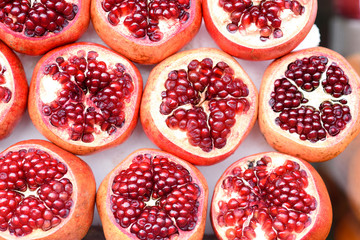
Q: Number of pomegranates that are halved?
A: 10